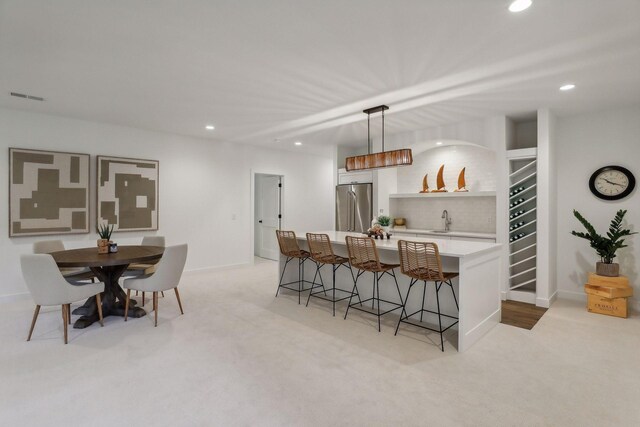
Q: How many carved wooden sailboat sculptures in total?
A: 3